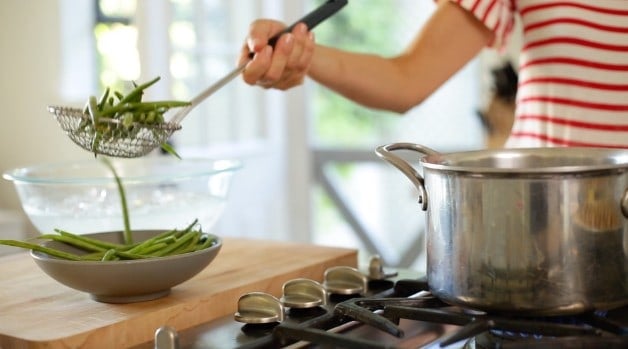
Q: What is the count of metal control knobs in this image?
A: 5